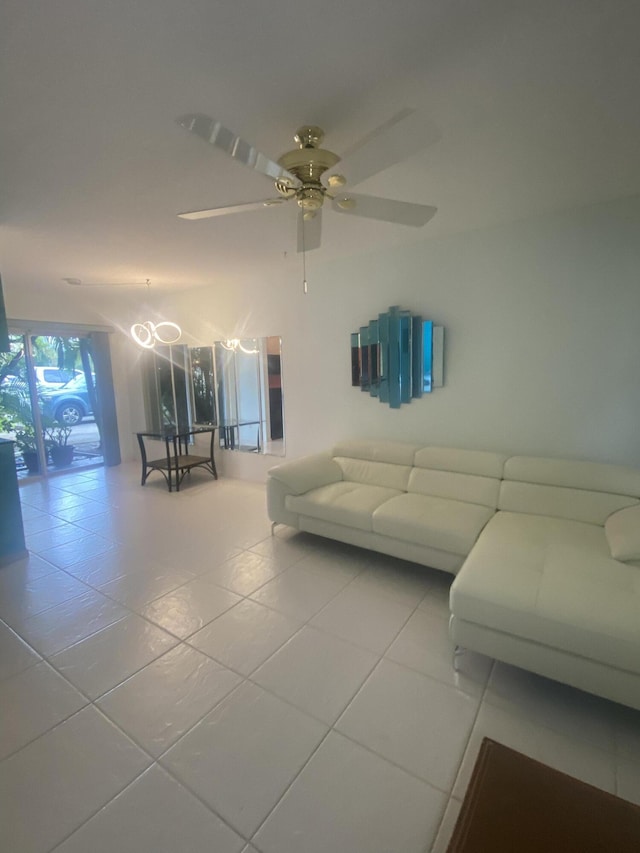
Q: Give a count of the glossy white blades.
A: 5